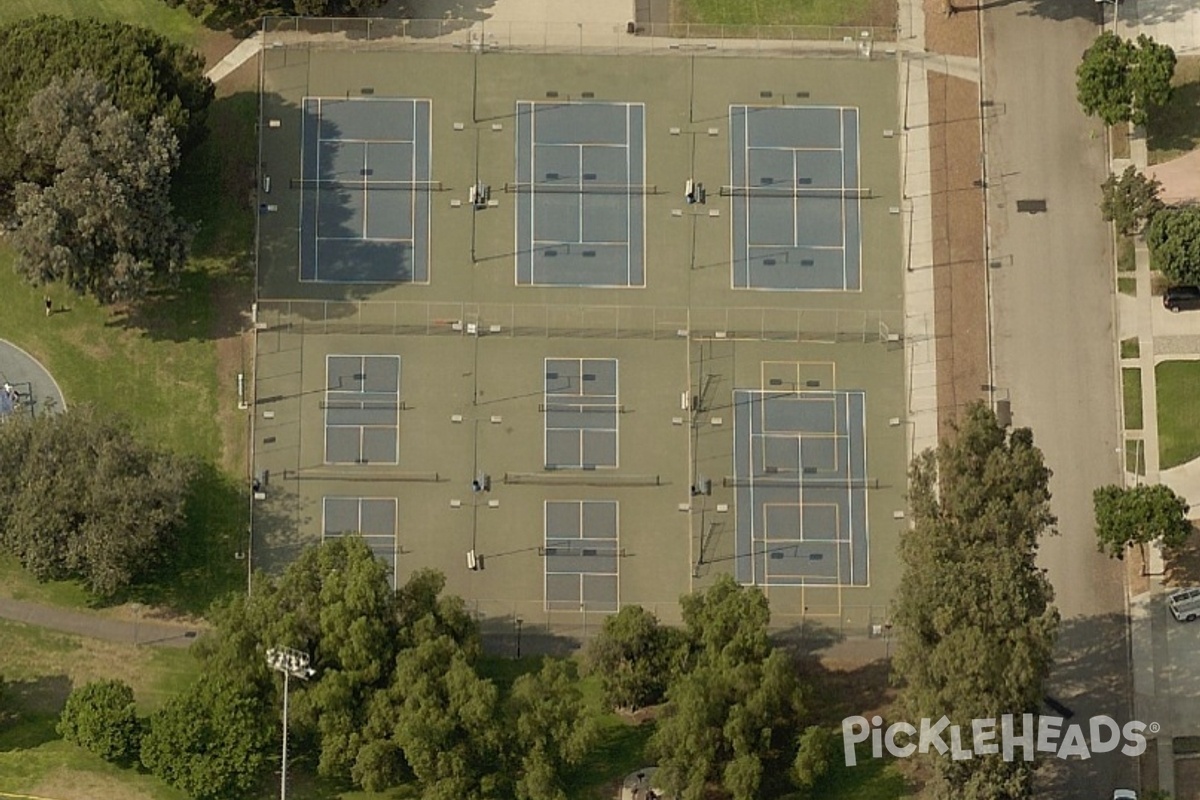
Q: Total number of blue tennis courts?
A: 4